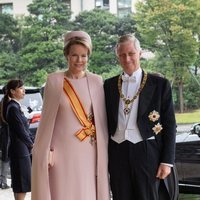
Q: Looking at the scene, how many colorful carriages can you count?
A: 0